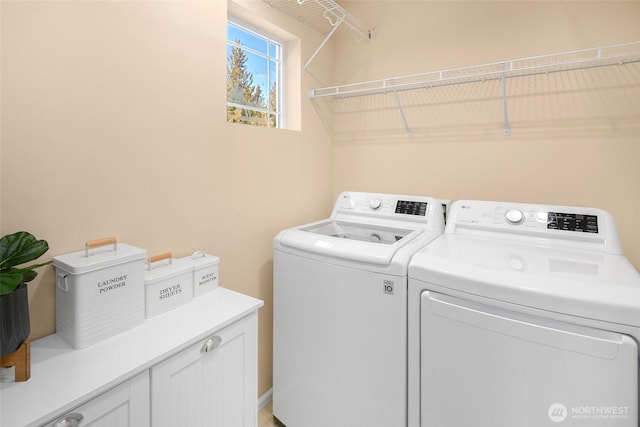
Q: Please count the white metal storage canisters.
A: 3